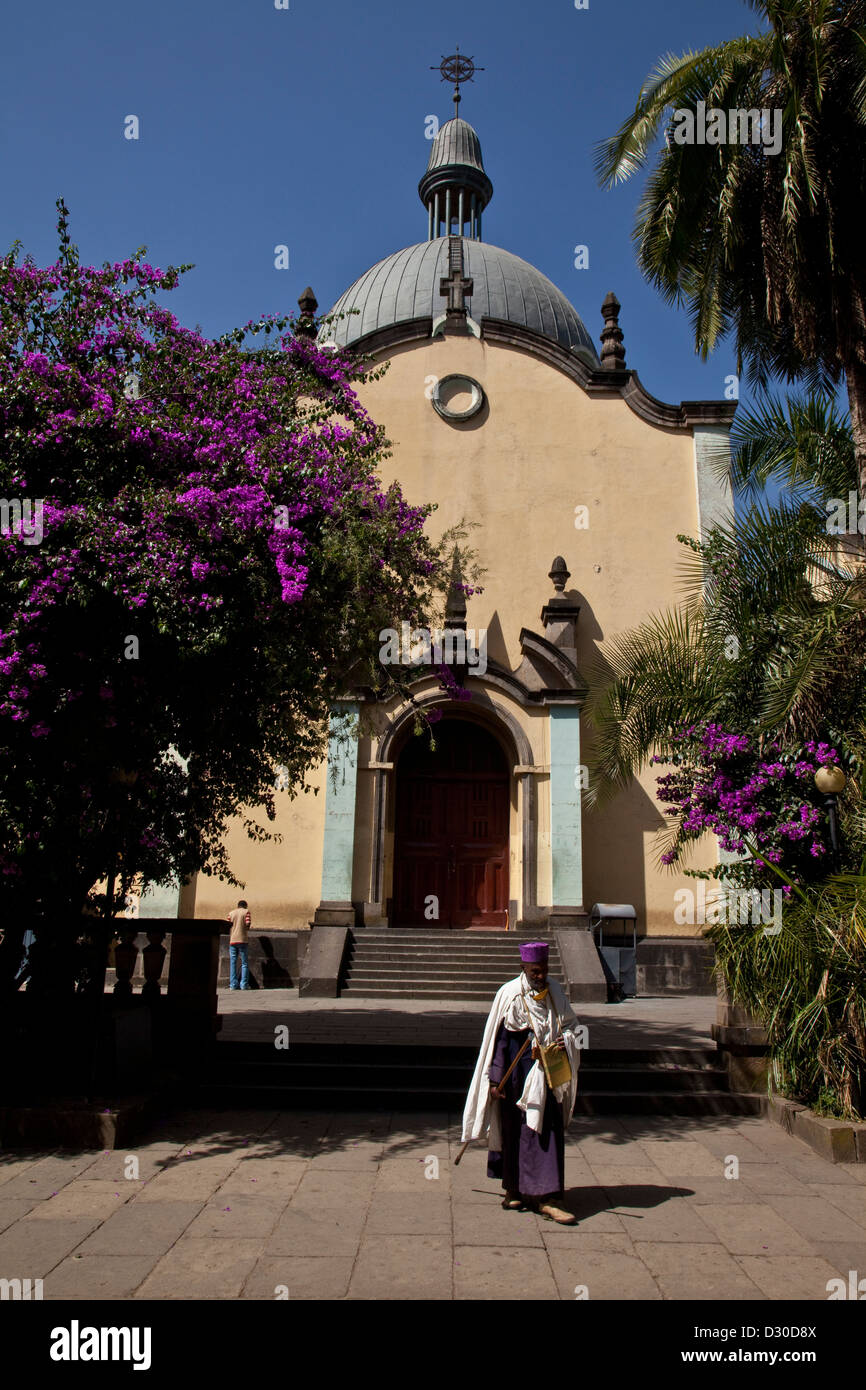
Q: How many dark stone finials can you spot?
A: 4